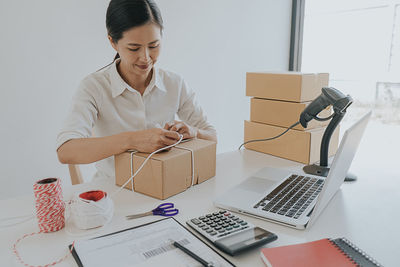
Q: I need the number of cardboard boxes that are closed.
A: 4